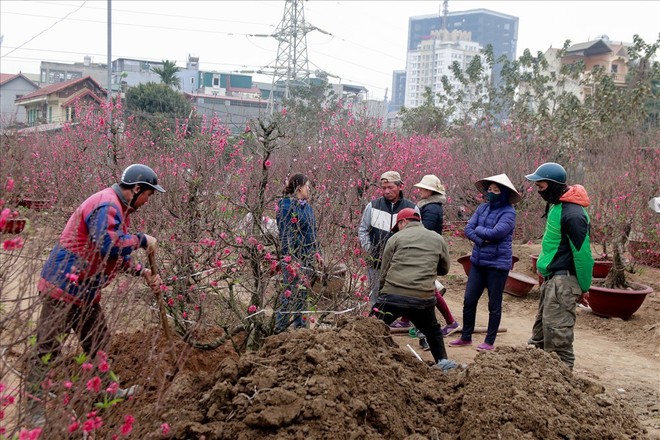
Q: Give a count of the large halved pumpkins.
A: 0